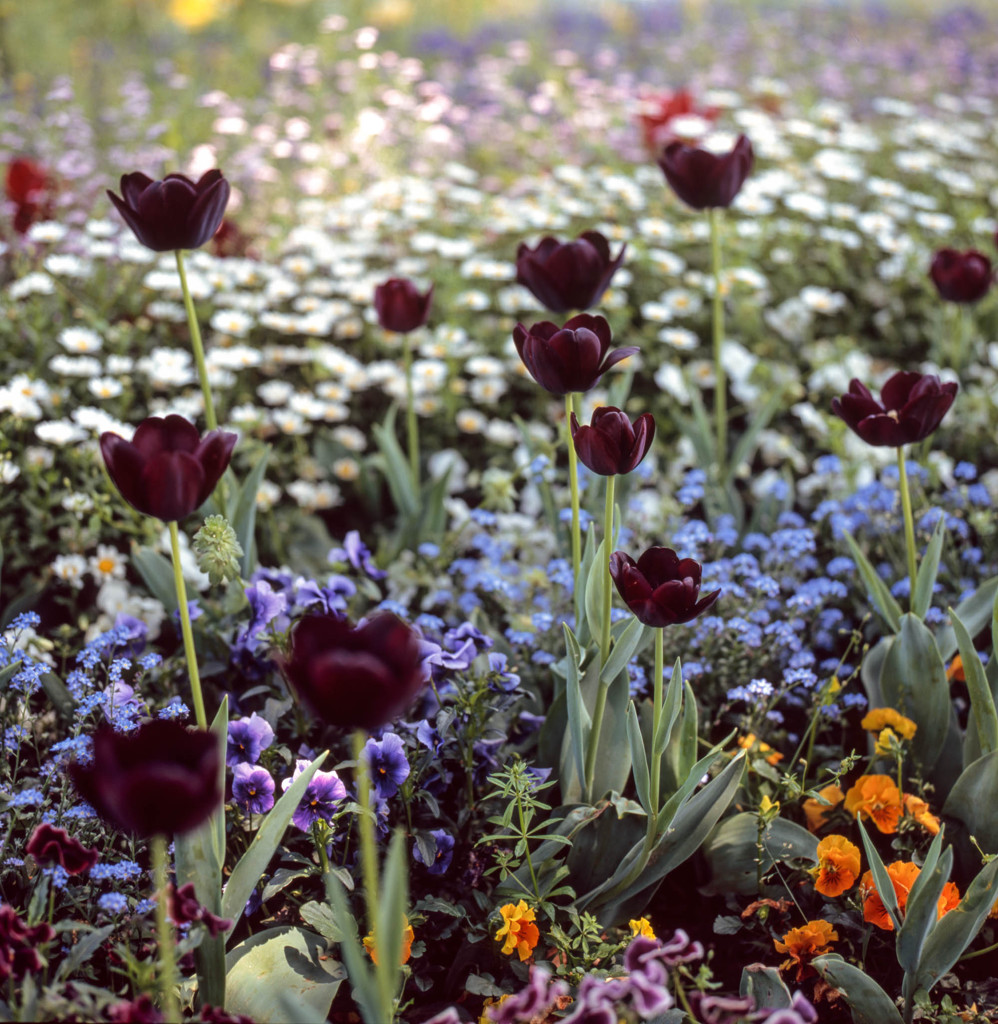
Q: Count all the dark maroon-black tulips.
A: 12